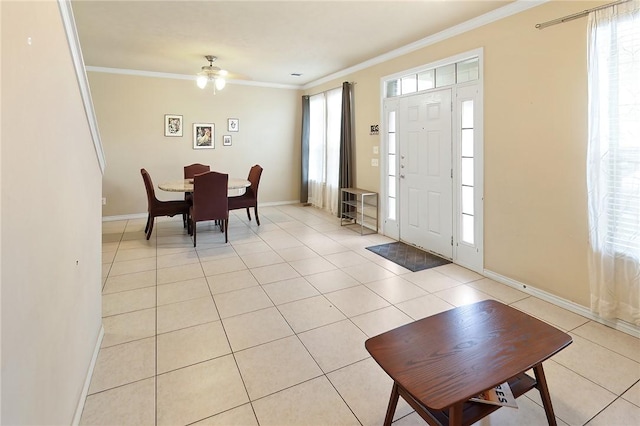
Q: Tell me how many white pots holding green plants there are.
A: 0